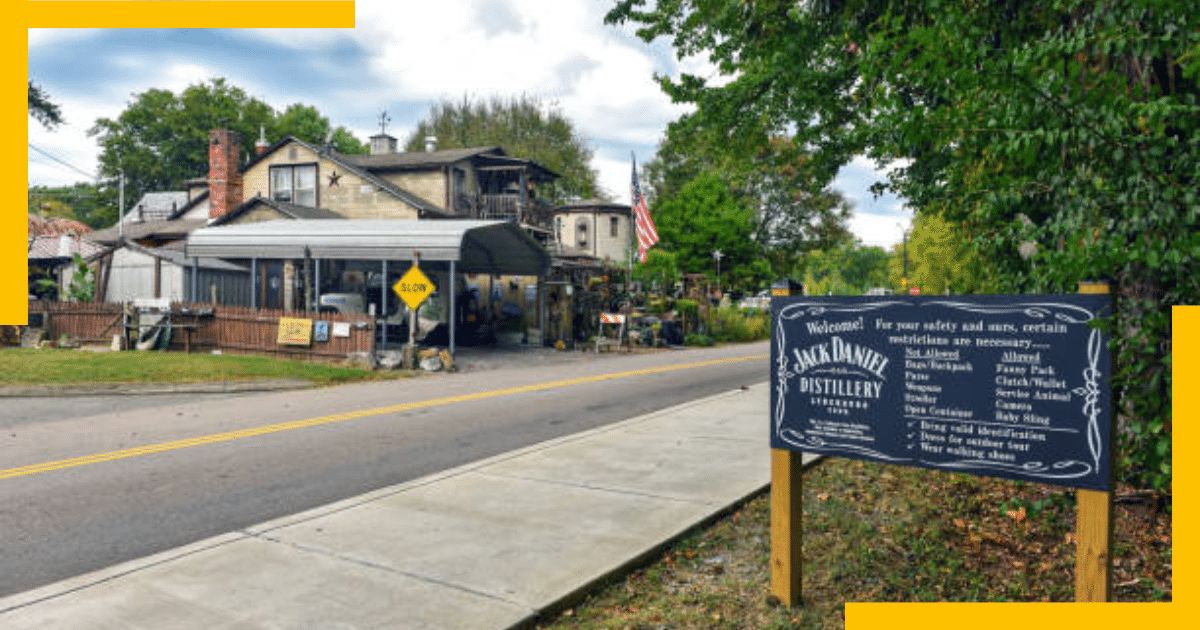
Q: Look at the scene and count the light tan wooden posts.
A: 2